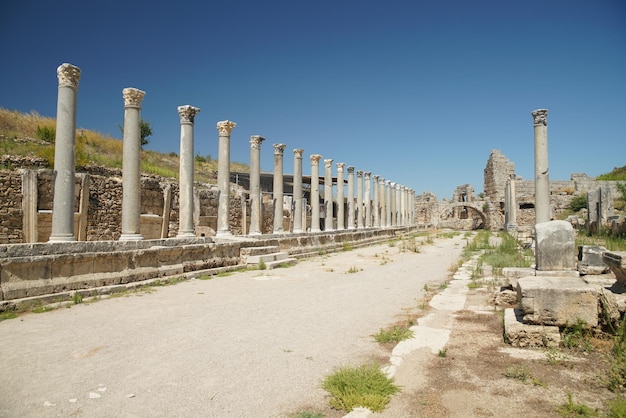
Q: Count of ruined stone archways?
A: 1